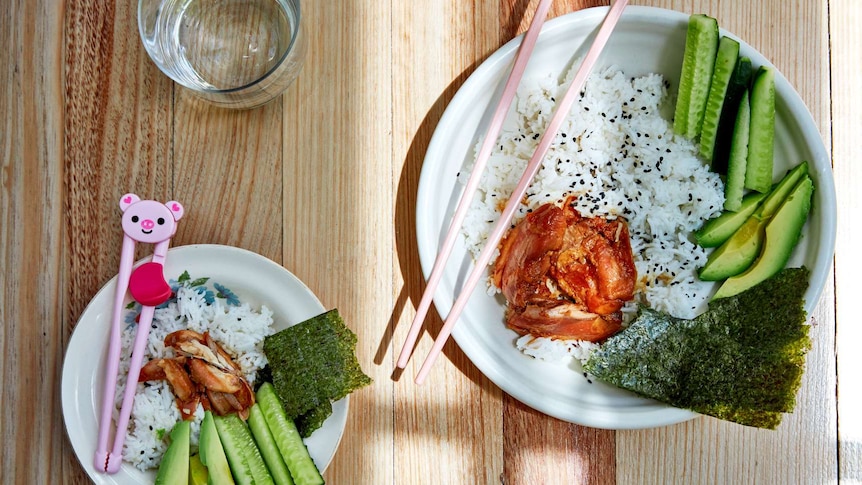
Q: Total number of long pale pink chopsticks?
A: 2